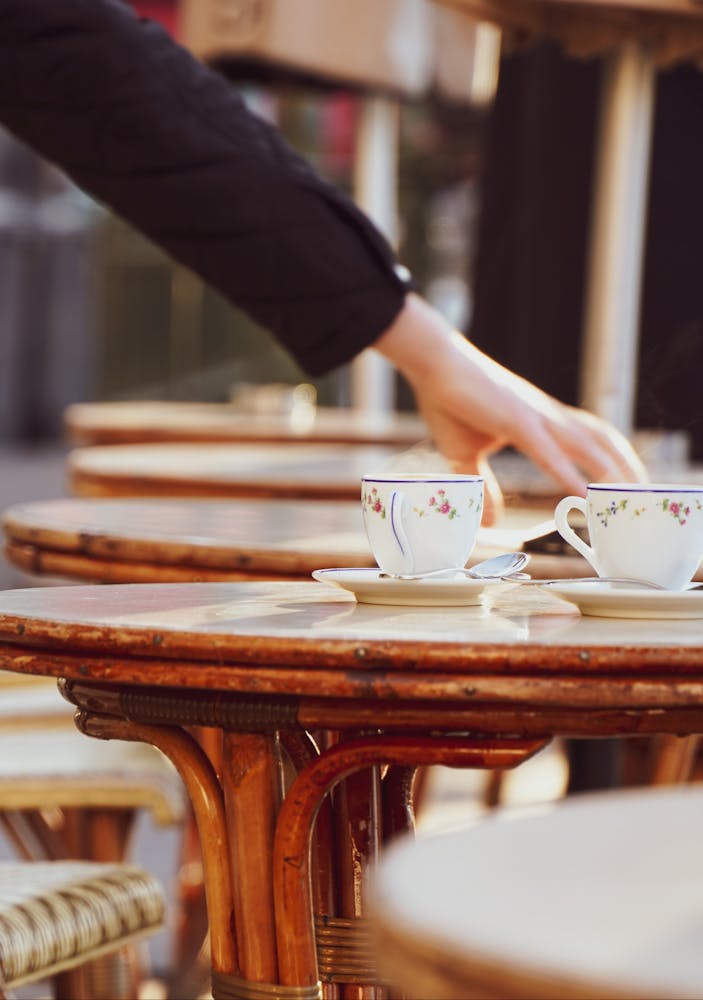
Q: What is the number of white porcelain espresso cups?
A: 2